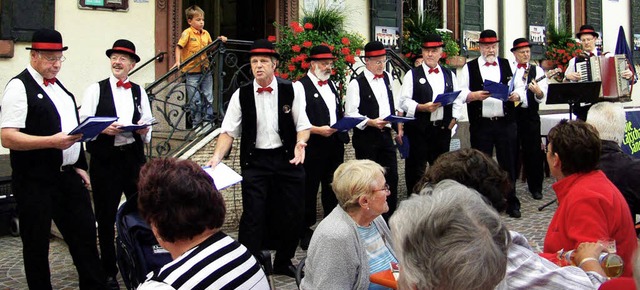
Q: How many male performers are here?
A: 9